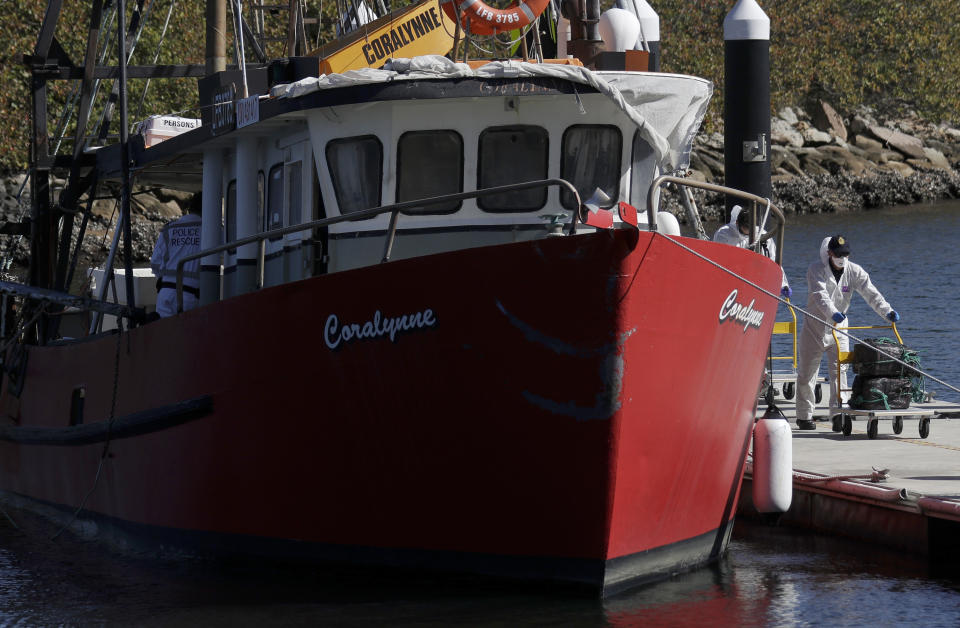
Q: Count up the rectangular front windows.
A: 4